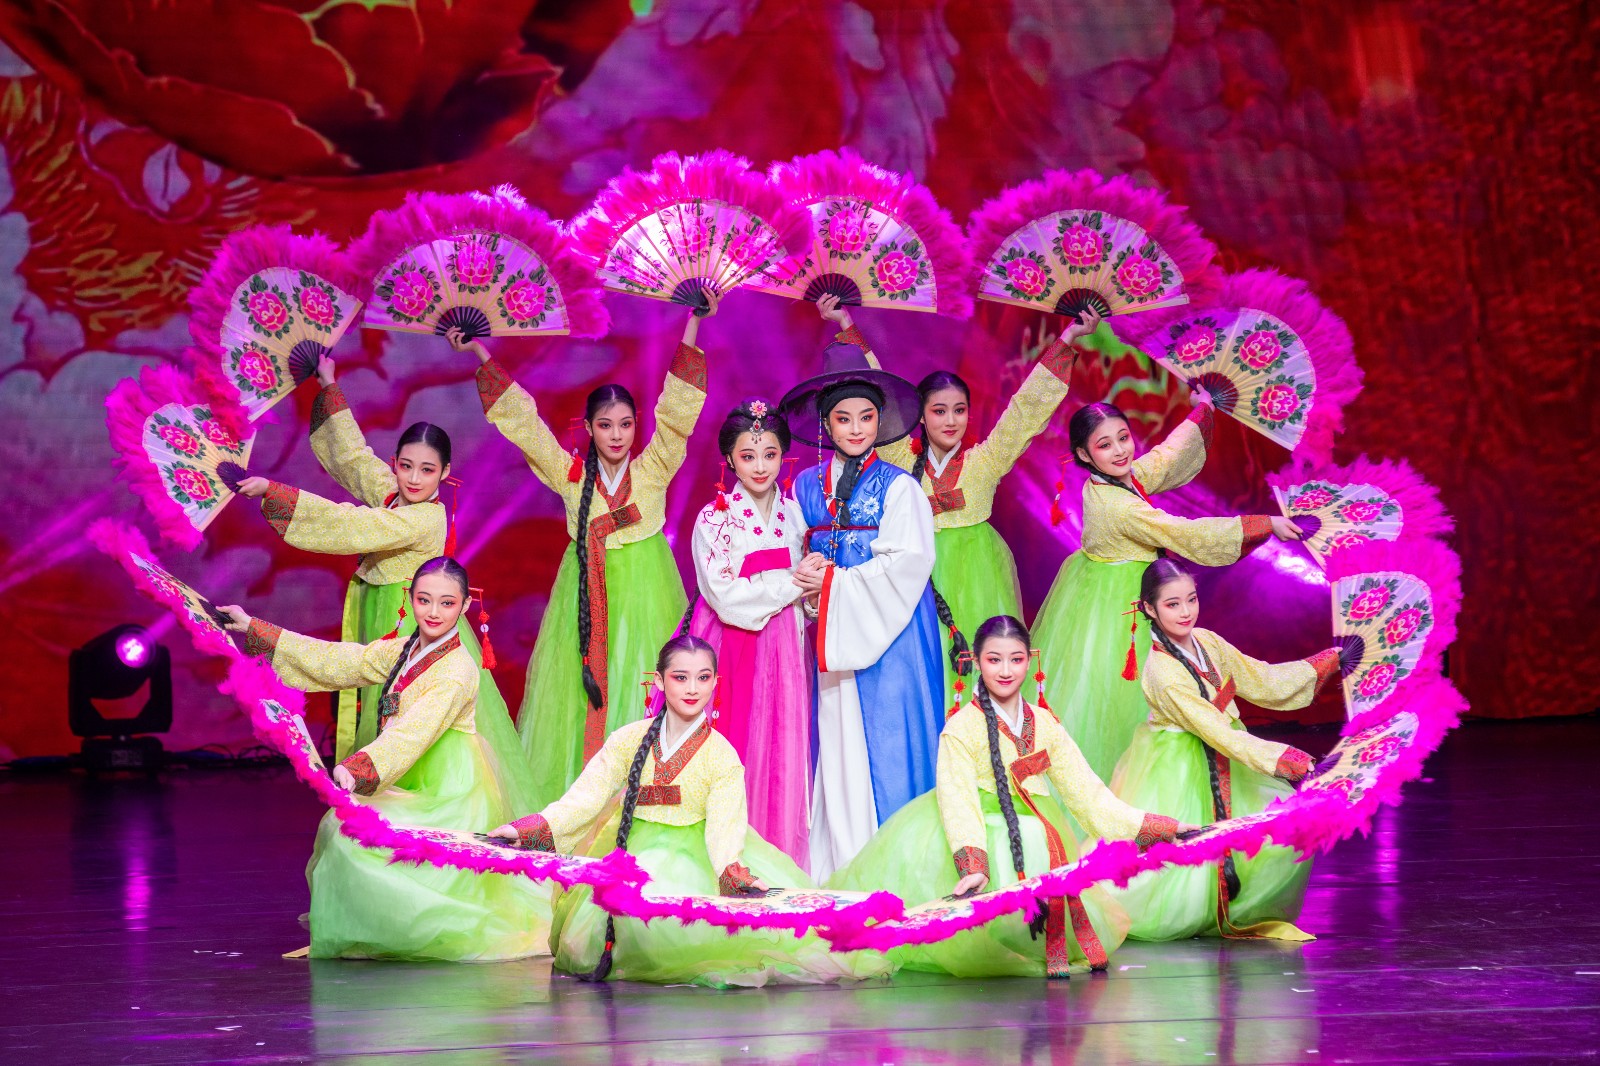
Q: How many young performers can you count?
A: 10